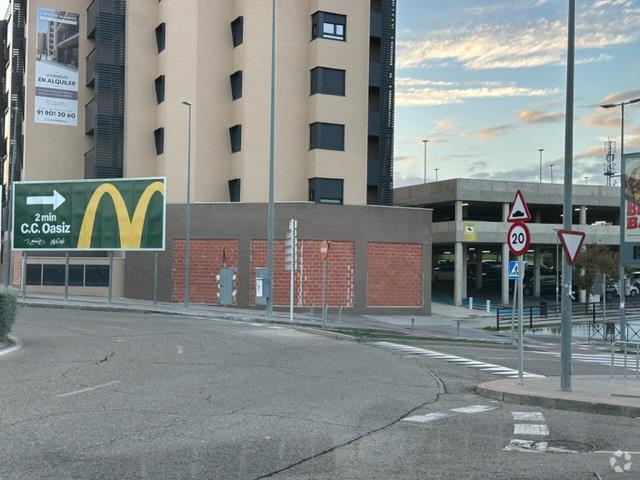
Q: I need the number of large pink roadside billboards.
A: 0